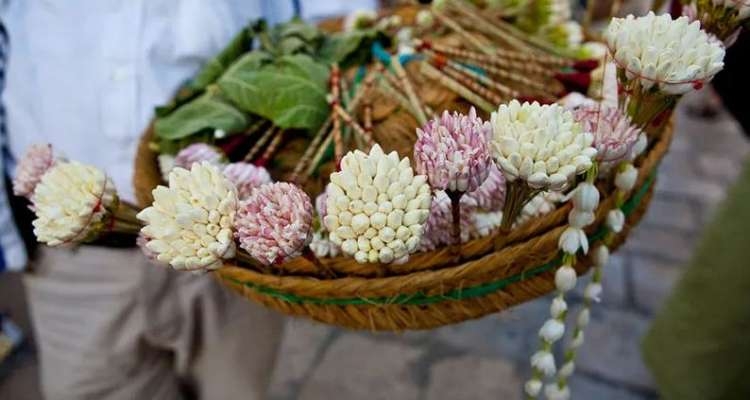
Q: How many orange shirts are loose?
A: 0